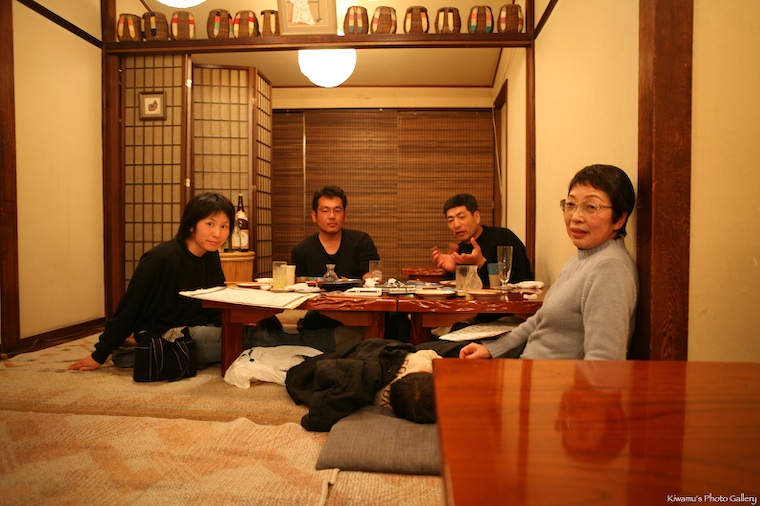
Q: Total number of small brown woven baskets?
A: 12